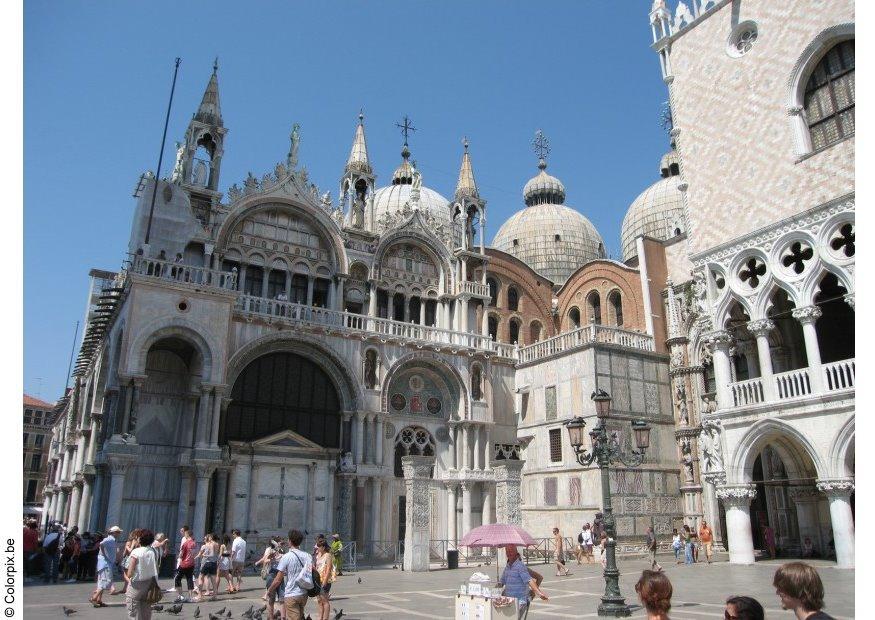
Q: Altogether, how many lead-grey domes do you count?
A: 3